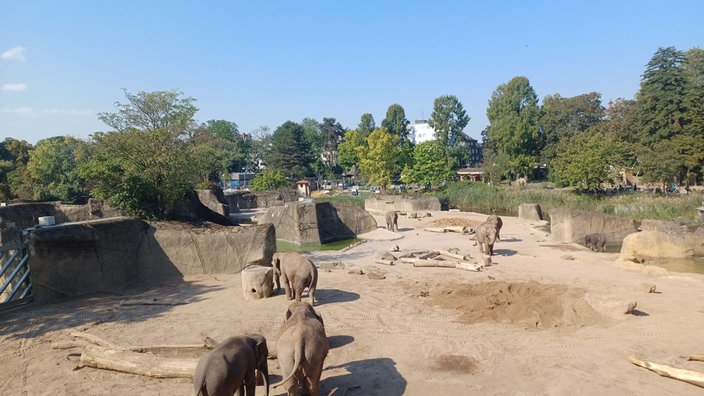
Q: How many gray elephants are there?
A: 7